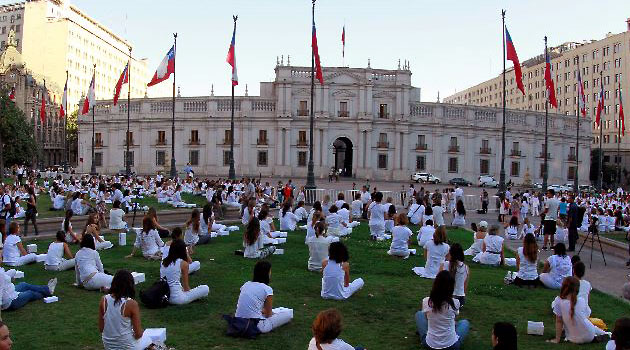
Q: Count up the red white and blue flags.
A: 14